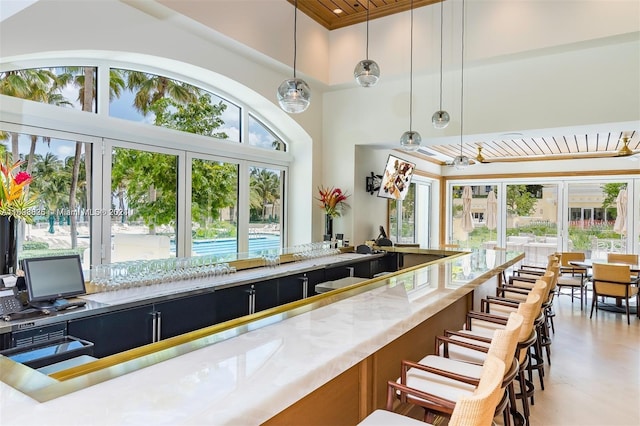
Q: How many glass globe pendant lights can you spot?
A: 5